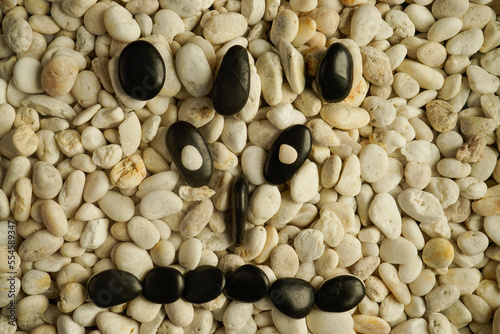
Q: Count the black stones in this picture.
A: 12